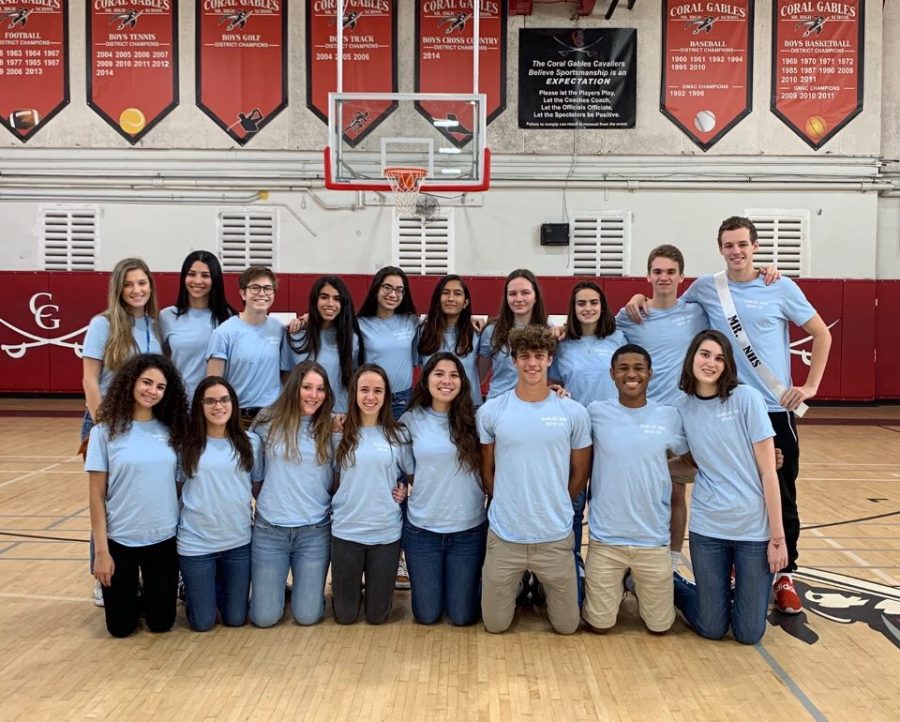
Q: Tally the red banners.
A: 7